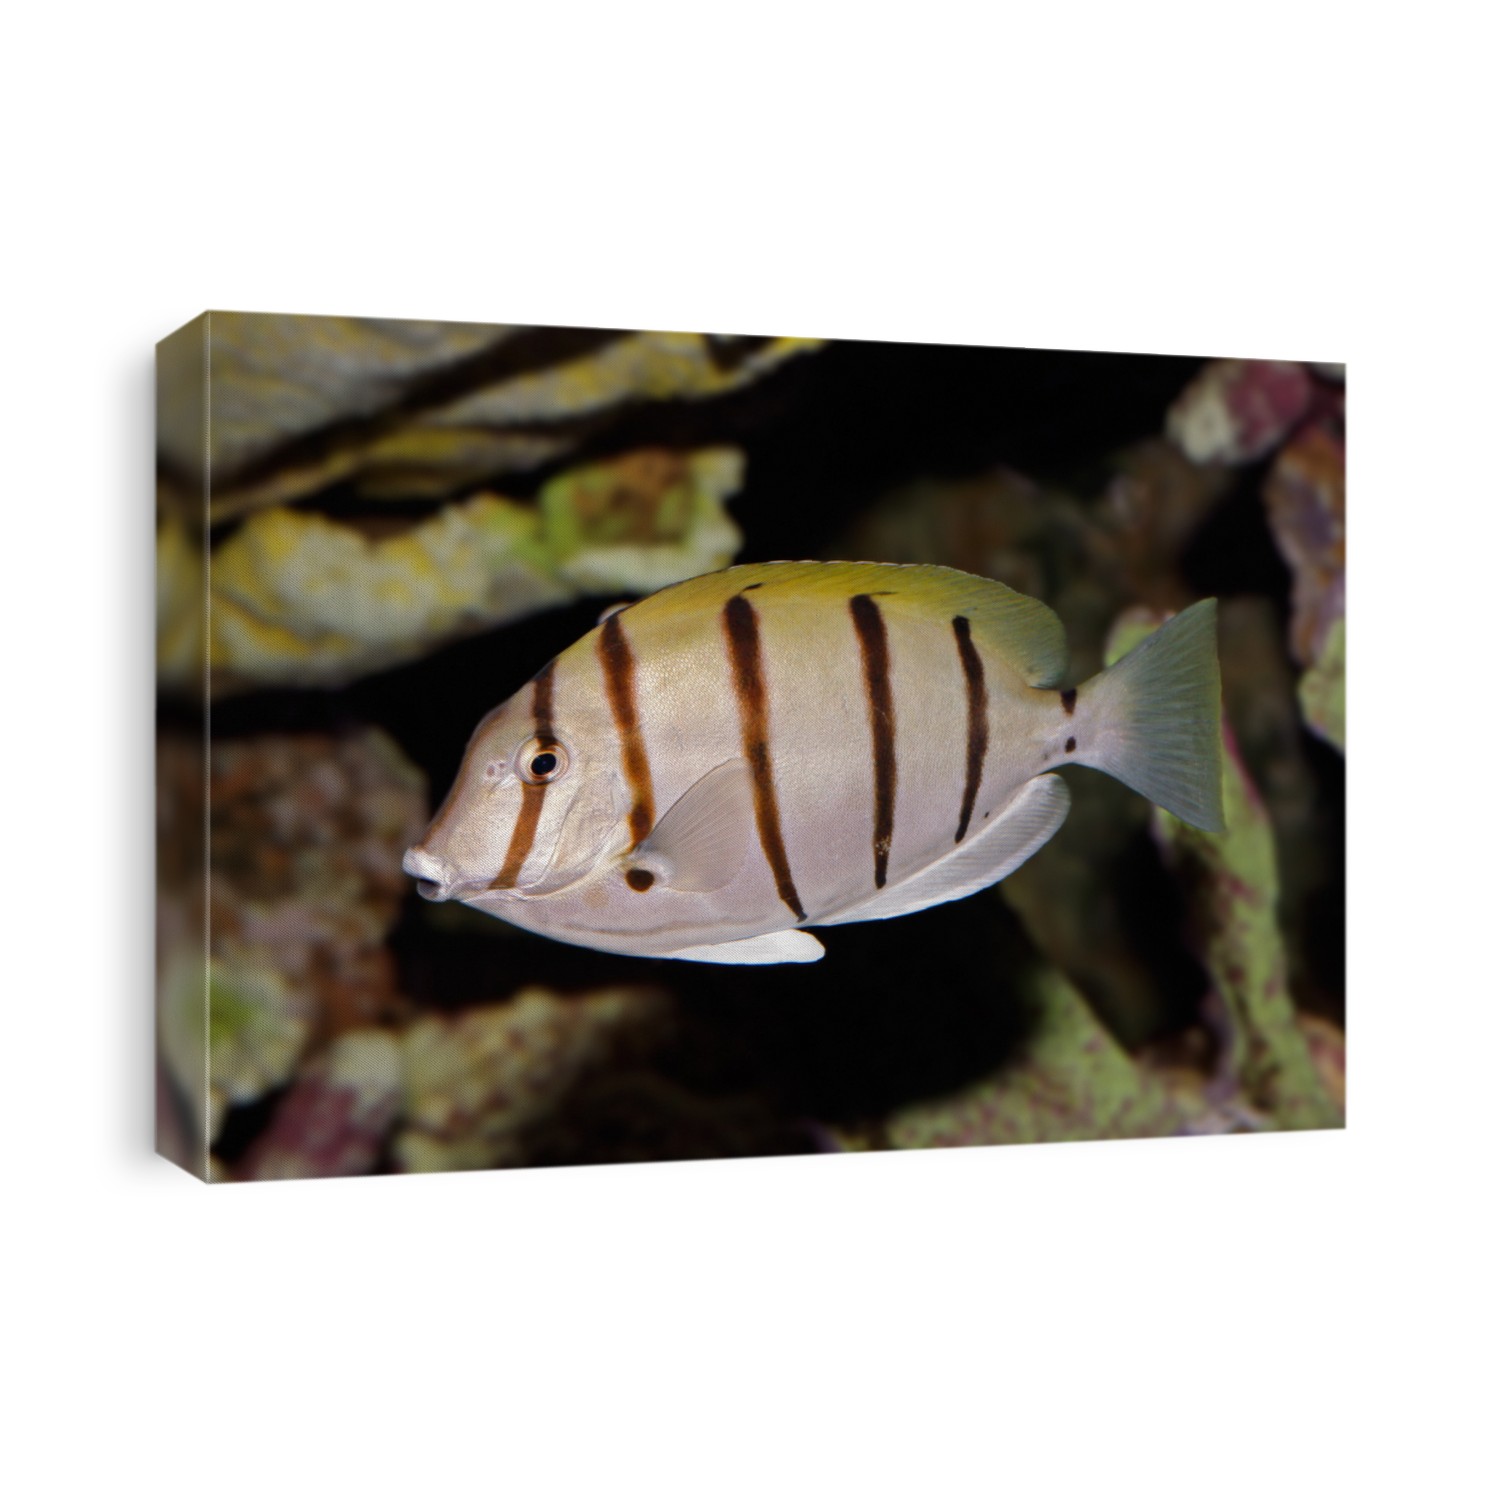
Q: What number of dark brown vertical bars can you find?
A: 5